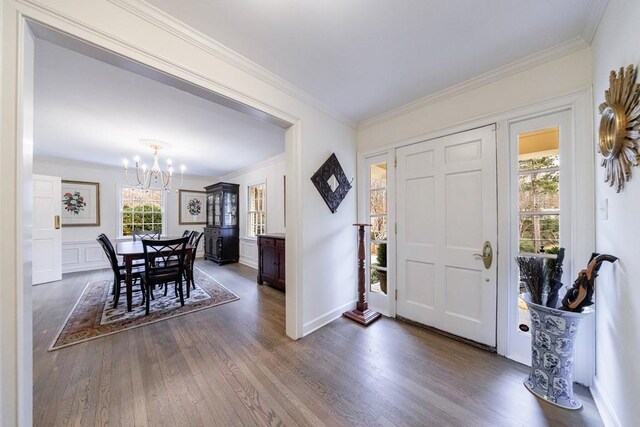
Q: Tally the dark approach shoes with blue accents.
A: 0